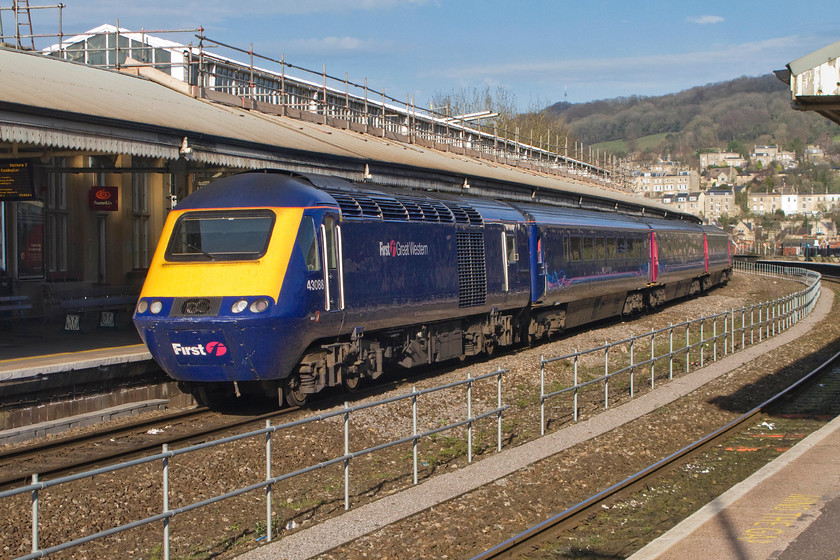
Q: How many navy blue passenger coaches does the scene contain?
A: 3